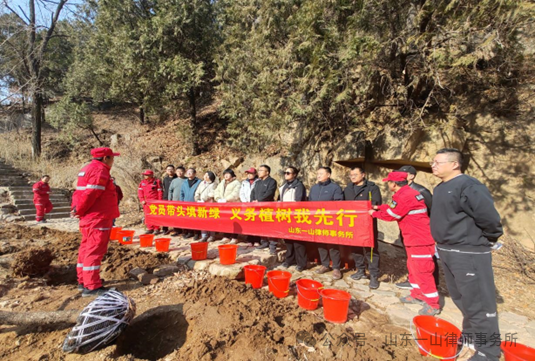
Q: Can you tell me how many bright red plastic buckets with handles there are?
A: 12